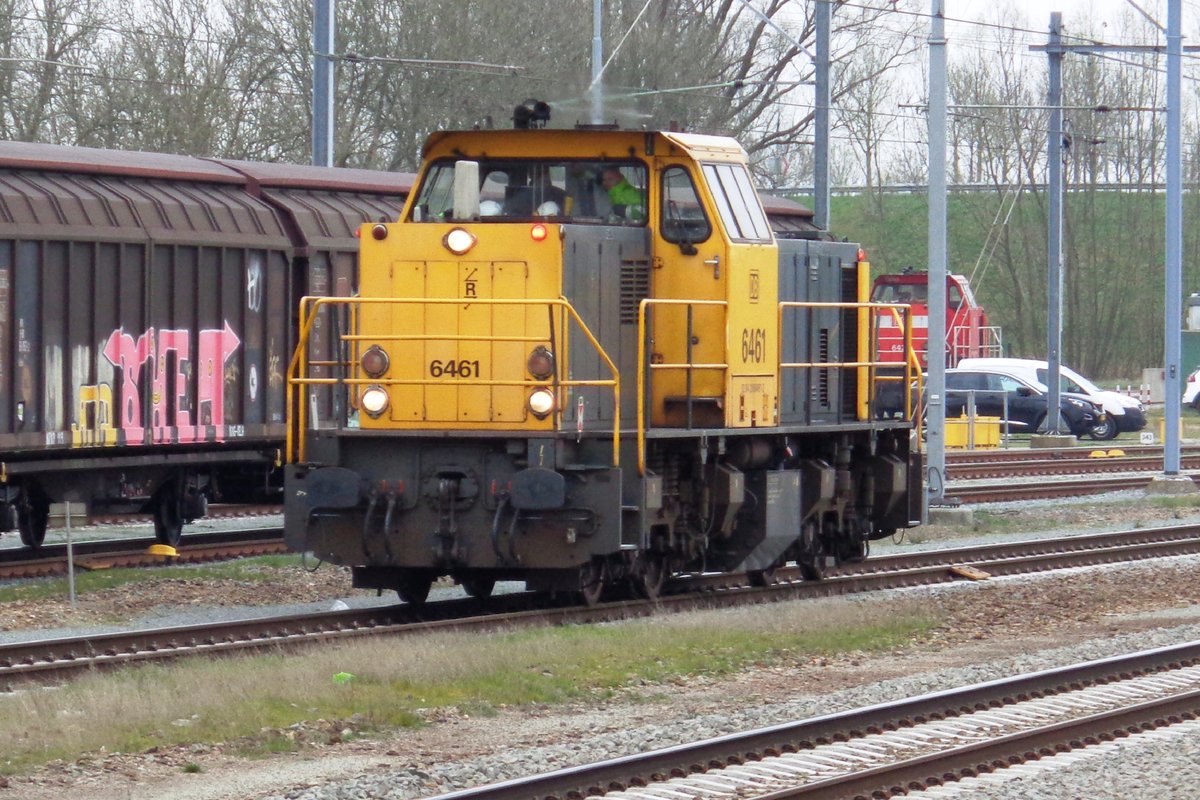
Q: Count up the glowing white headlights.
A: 3